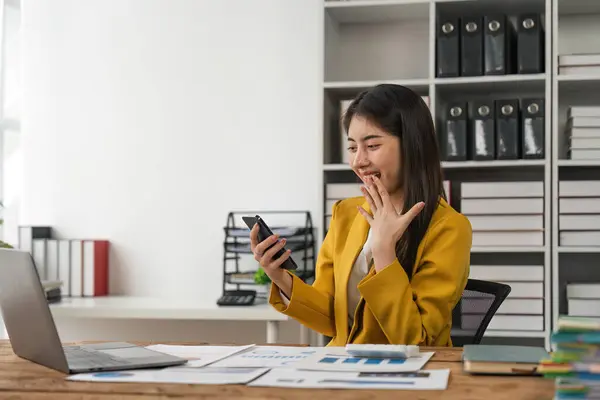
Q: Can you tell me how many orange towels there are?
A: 0